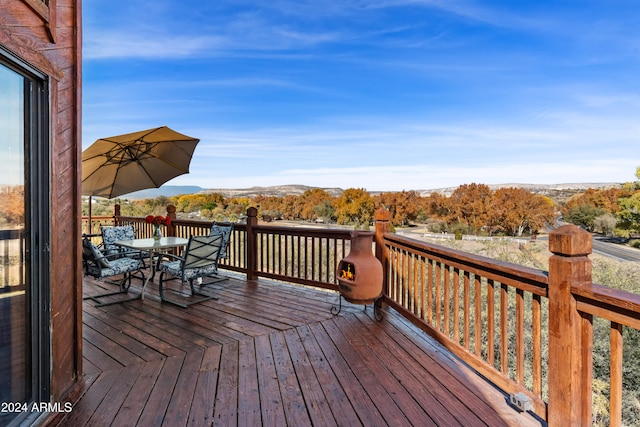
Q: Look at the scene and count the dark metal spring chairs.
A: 4